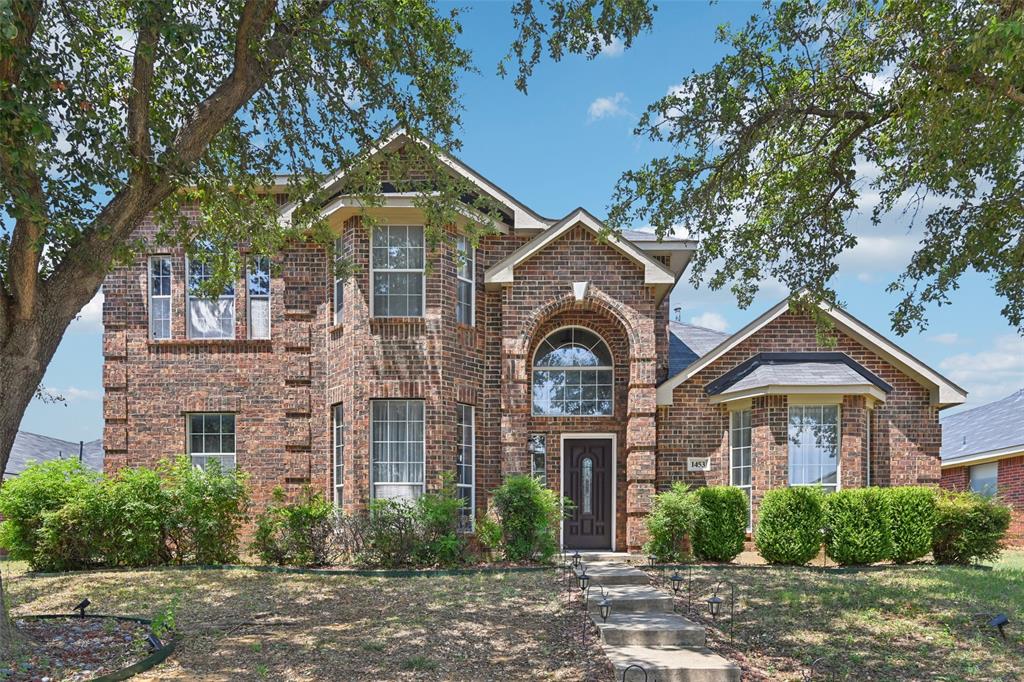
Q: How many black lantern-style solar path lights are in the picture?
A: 6